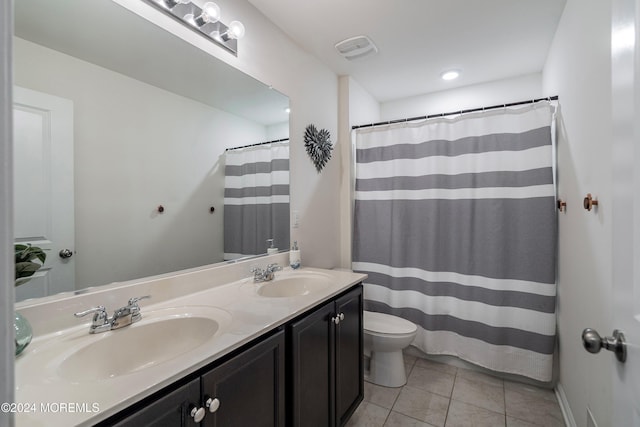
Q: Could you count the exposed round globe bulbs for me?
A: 3